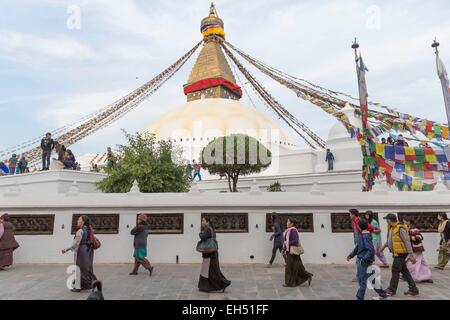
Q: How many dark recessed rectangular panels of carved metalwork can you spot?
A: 7